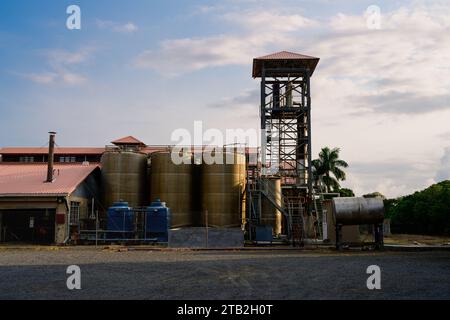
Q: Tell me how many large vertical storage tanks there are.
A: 3